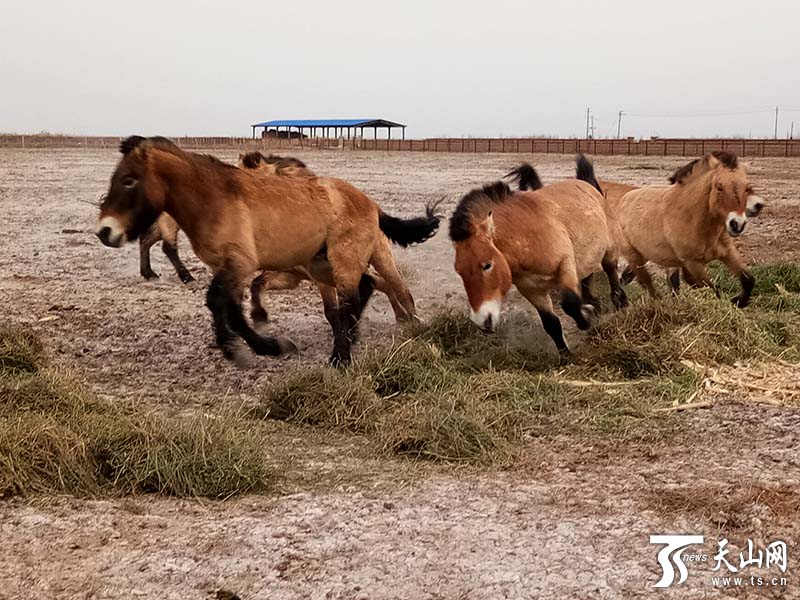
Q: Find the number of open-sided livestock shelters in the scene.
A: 1